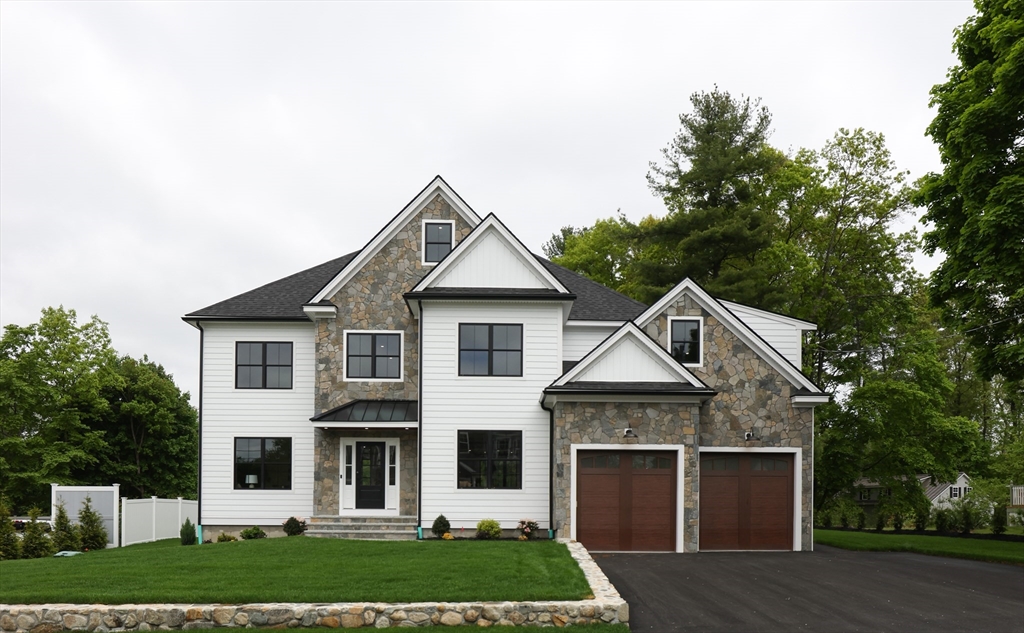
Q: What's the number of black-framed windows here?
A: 7